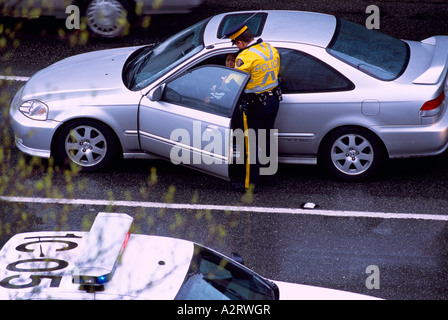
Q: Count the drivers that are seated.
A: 1